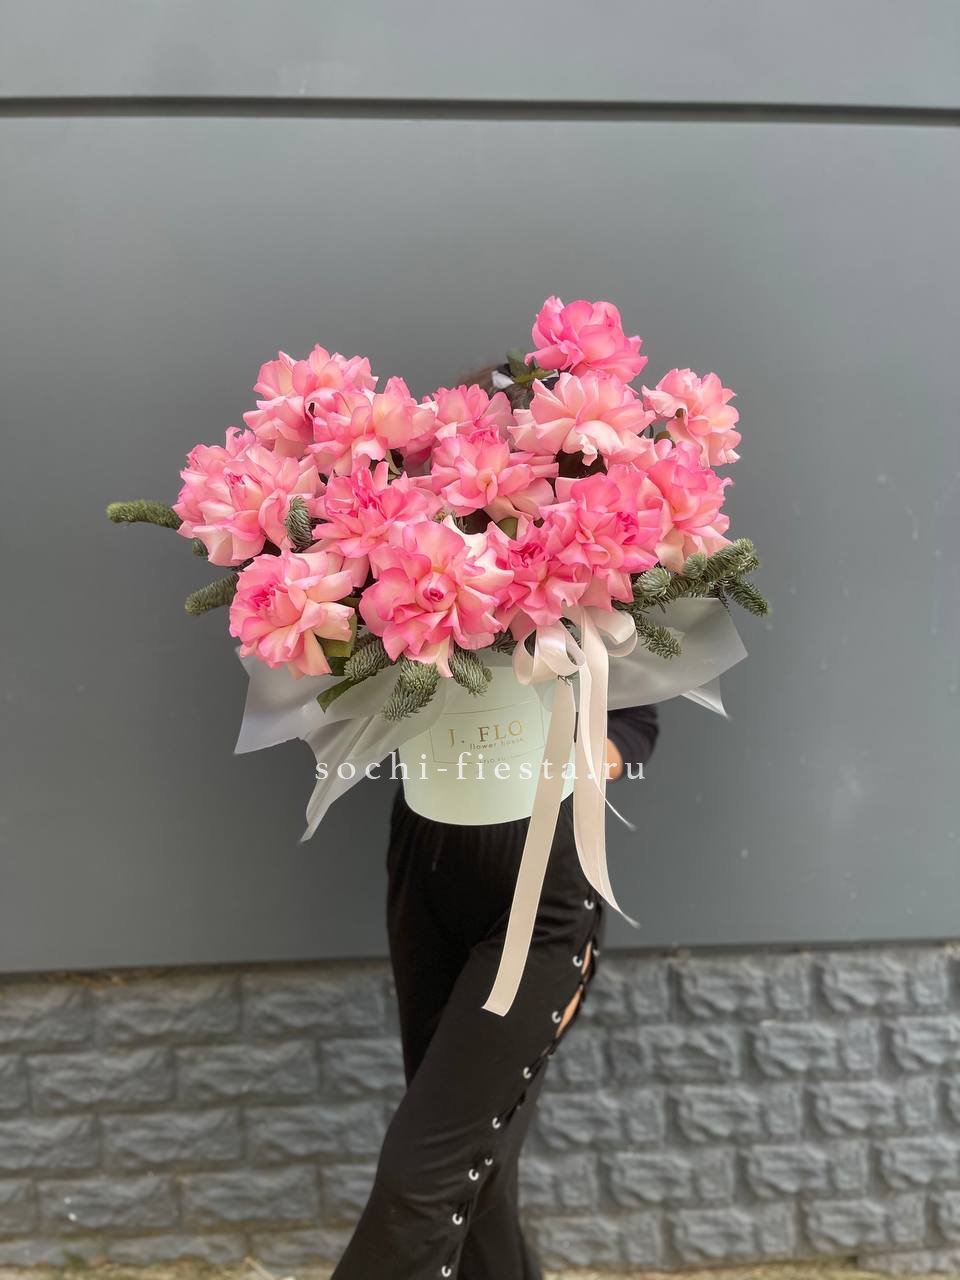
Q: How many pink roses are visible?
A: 15